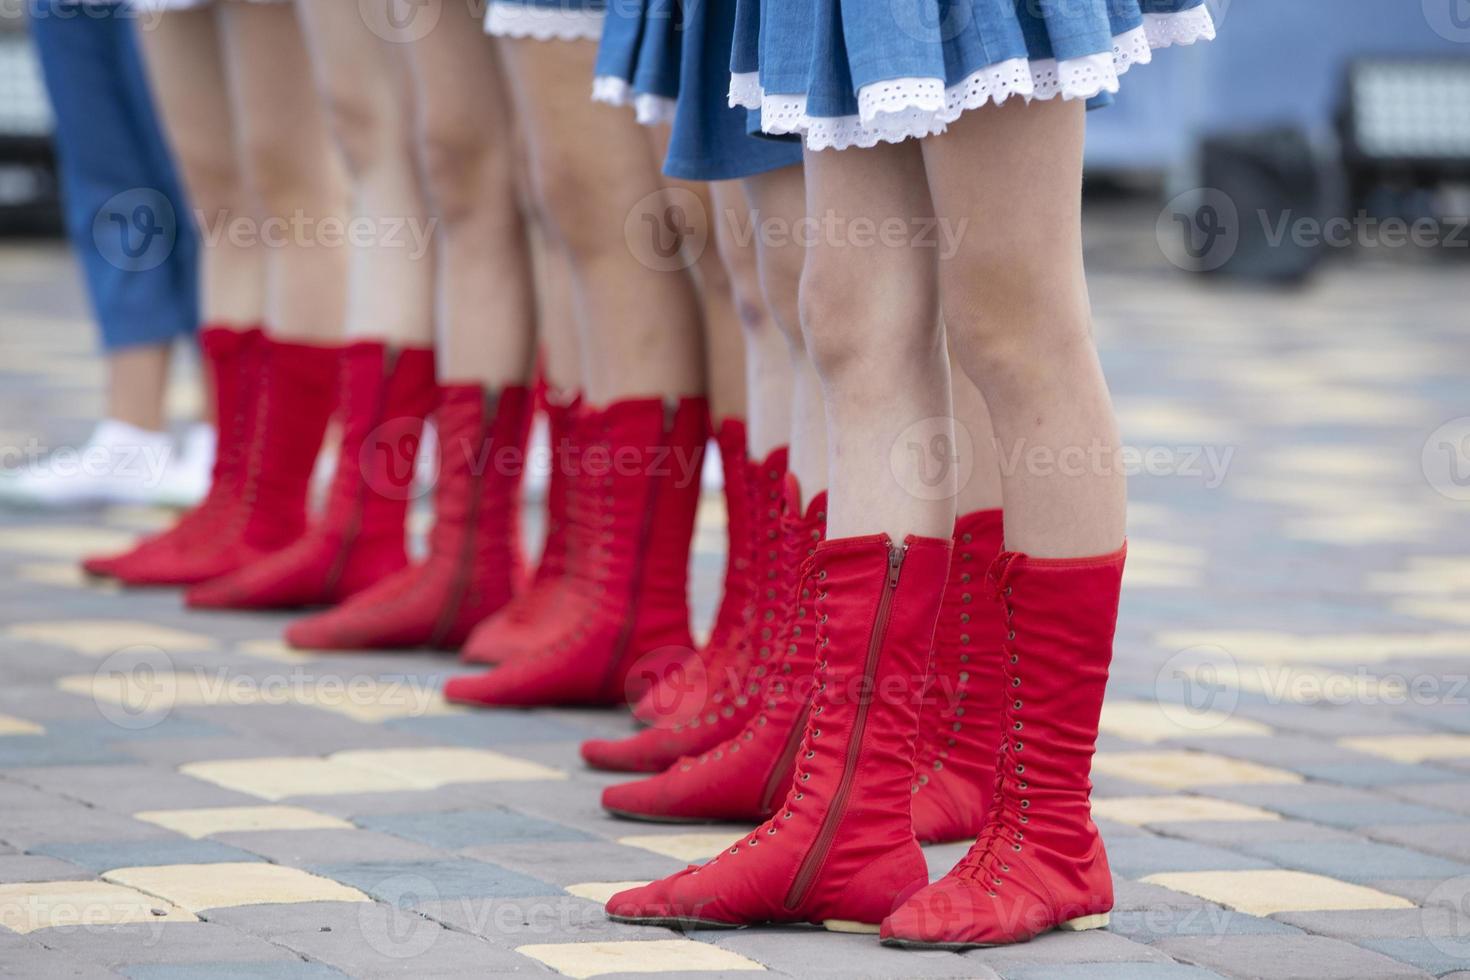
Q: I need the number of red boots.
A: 12